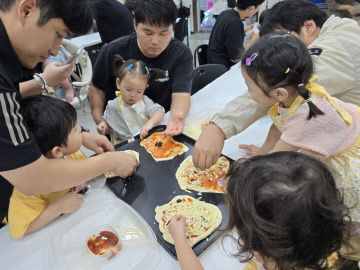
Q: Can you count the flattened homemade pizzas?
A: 4